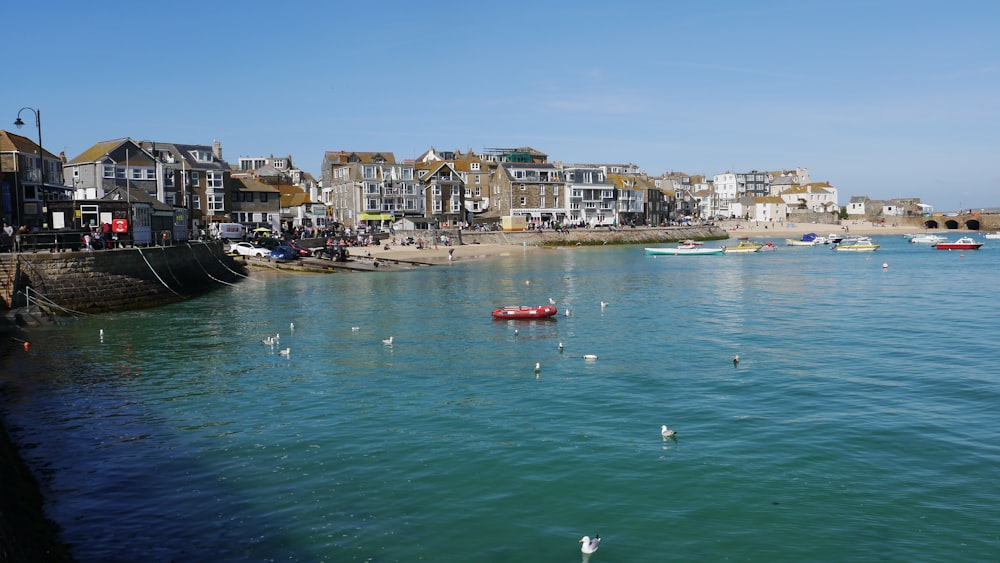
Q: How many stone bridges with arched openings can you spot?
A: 1